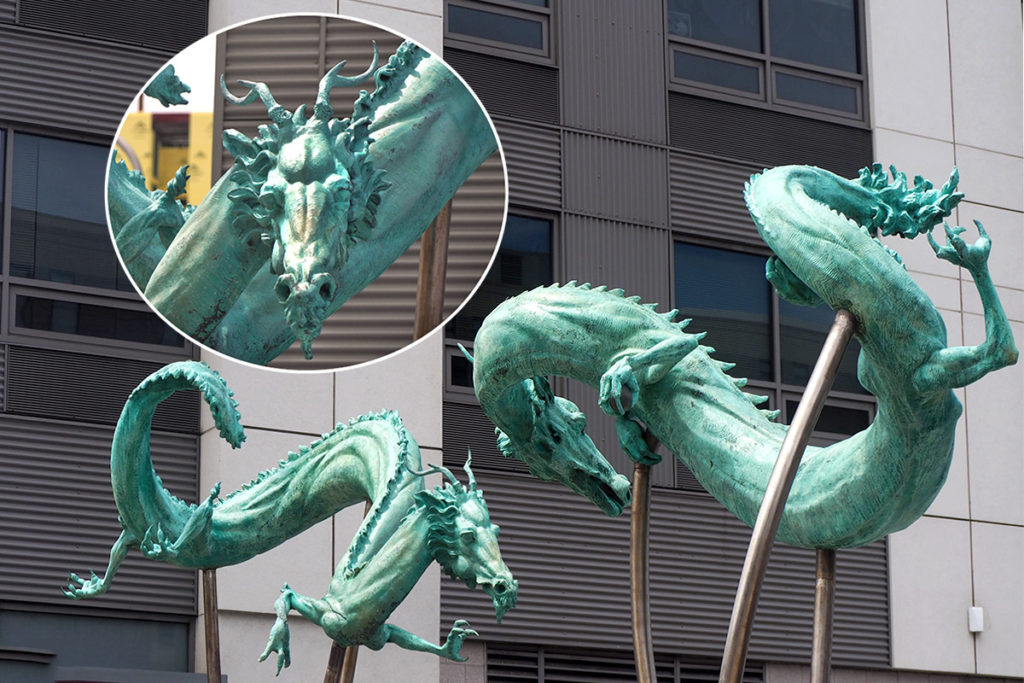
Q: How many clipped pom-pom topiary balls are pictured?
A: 0